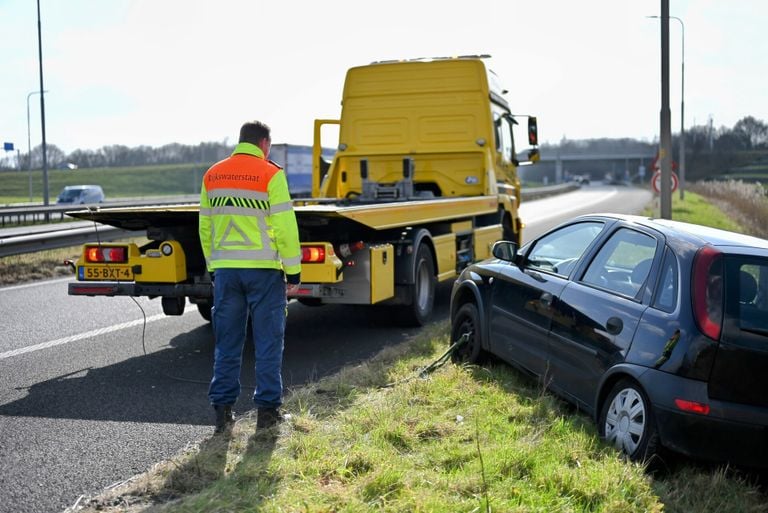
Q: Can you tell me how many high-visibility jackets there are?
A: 1